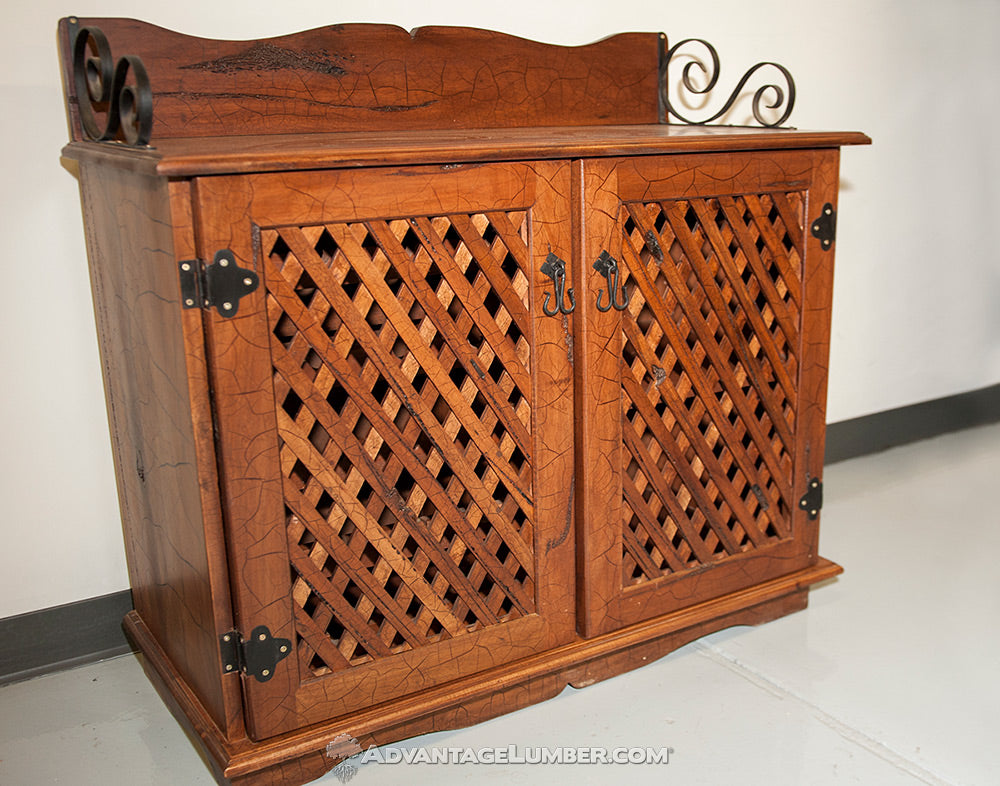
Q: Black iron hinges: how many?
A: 4